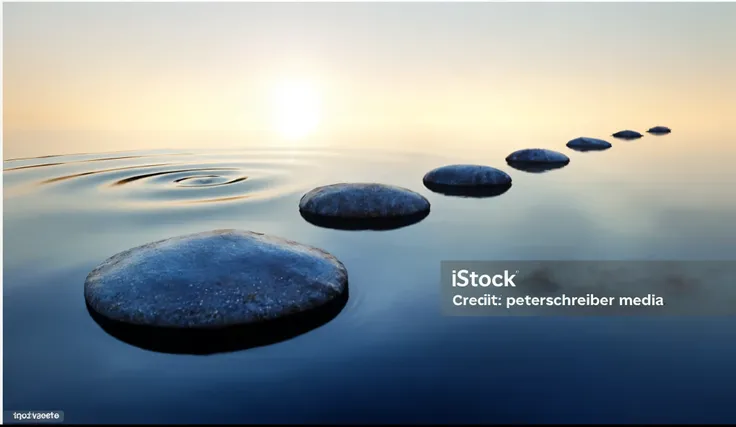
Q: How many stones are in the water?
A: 7